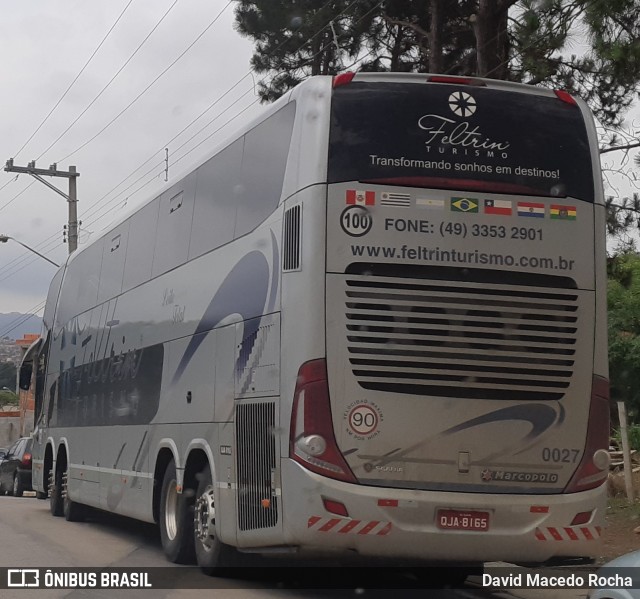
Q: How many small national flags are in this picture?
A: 7